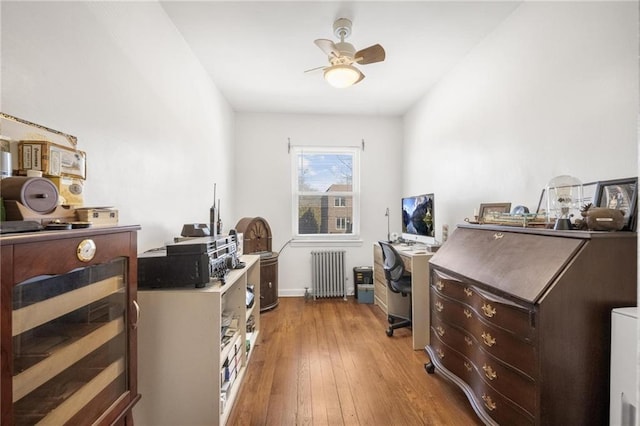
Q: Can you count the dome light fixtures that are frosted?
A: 1